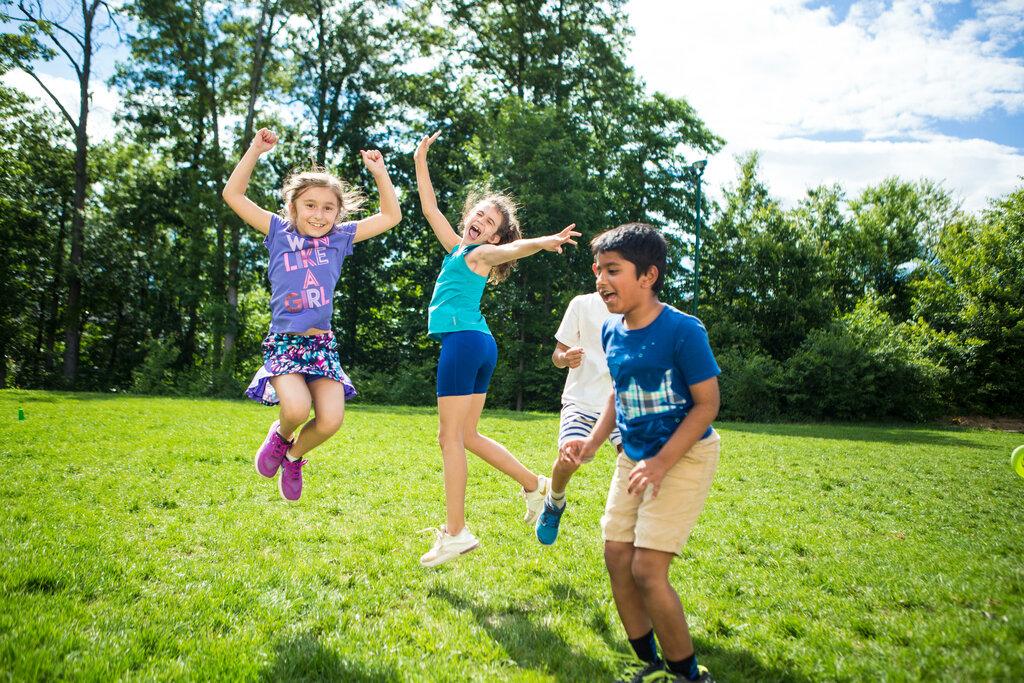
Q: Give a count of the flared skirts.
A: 1